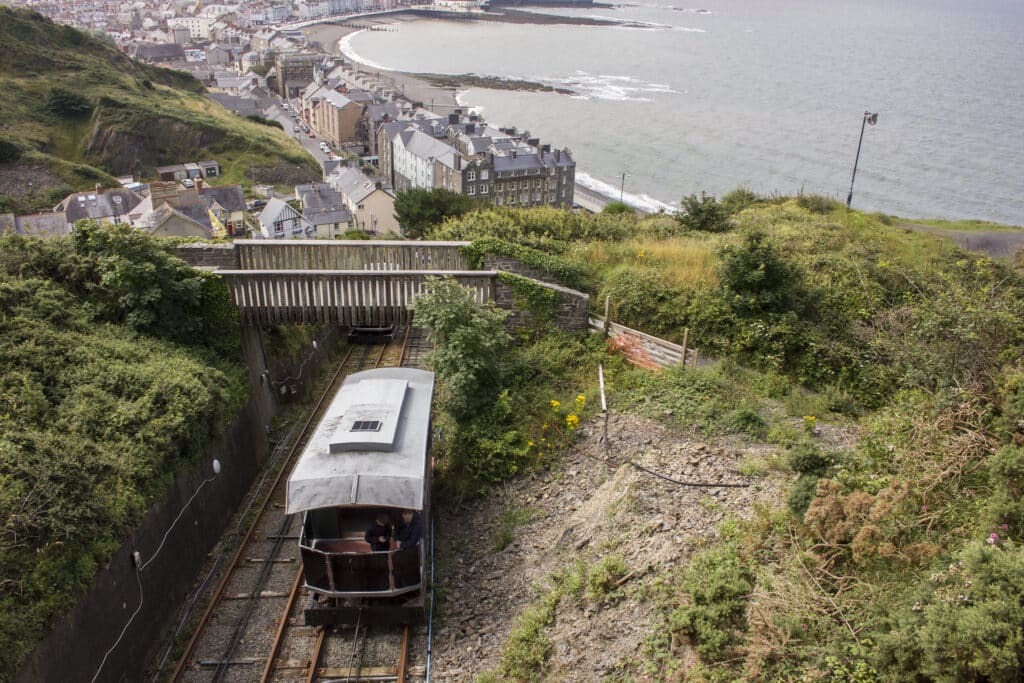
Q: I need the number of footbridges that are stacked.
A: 2